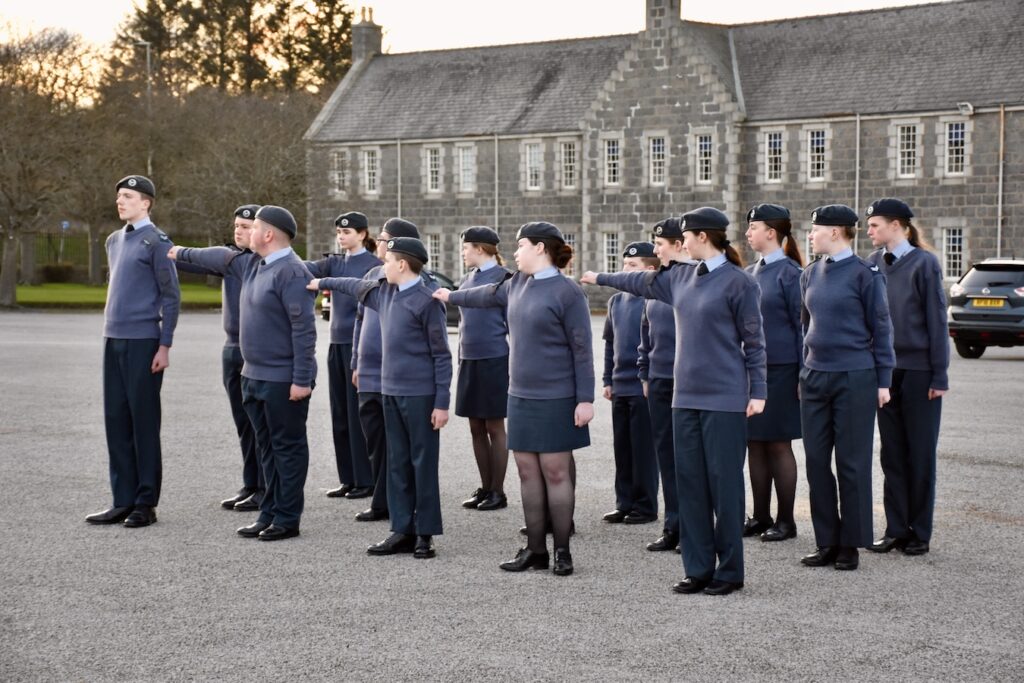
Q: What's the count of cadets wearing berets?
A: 14